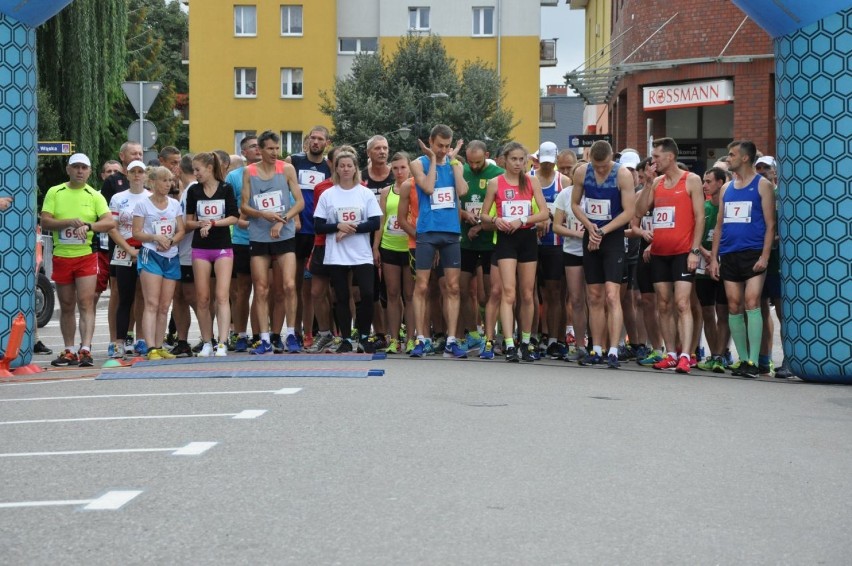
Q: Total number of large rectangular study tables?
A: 0